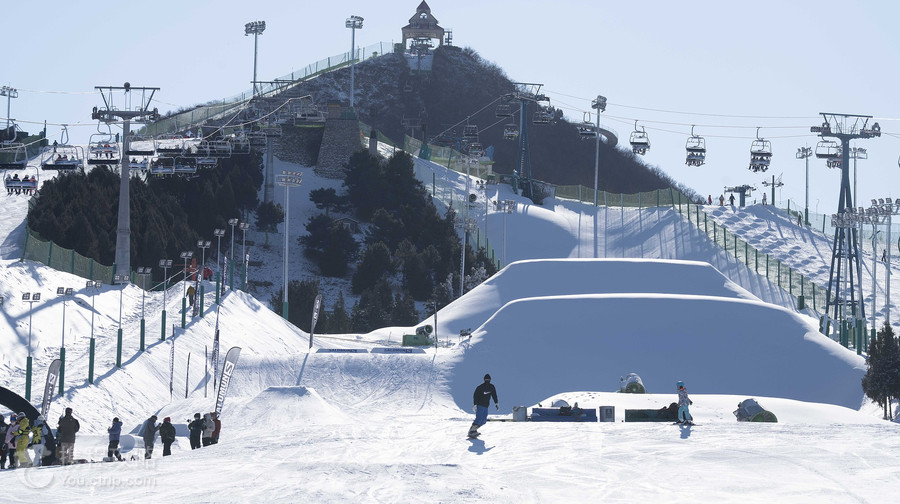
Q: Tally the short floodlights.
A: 11